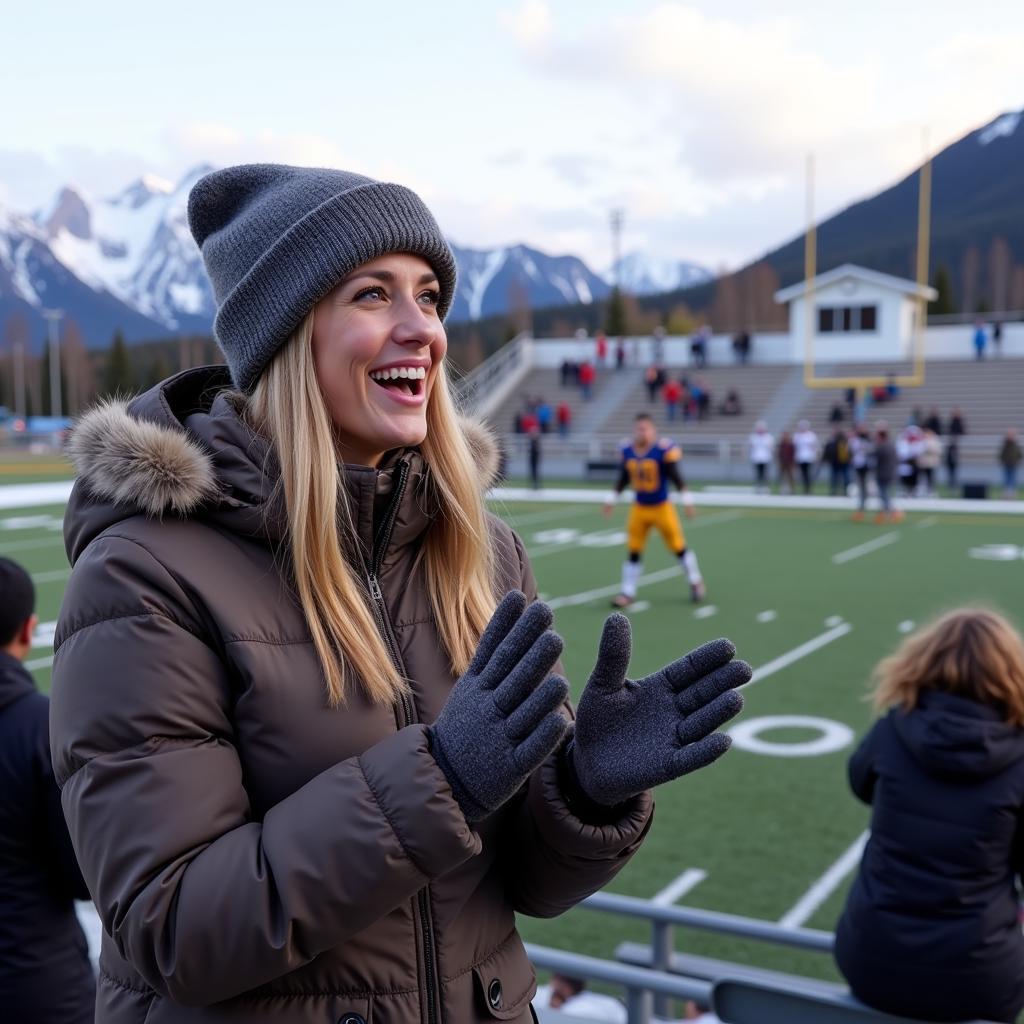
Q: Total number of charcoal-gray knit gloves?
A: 2